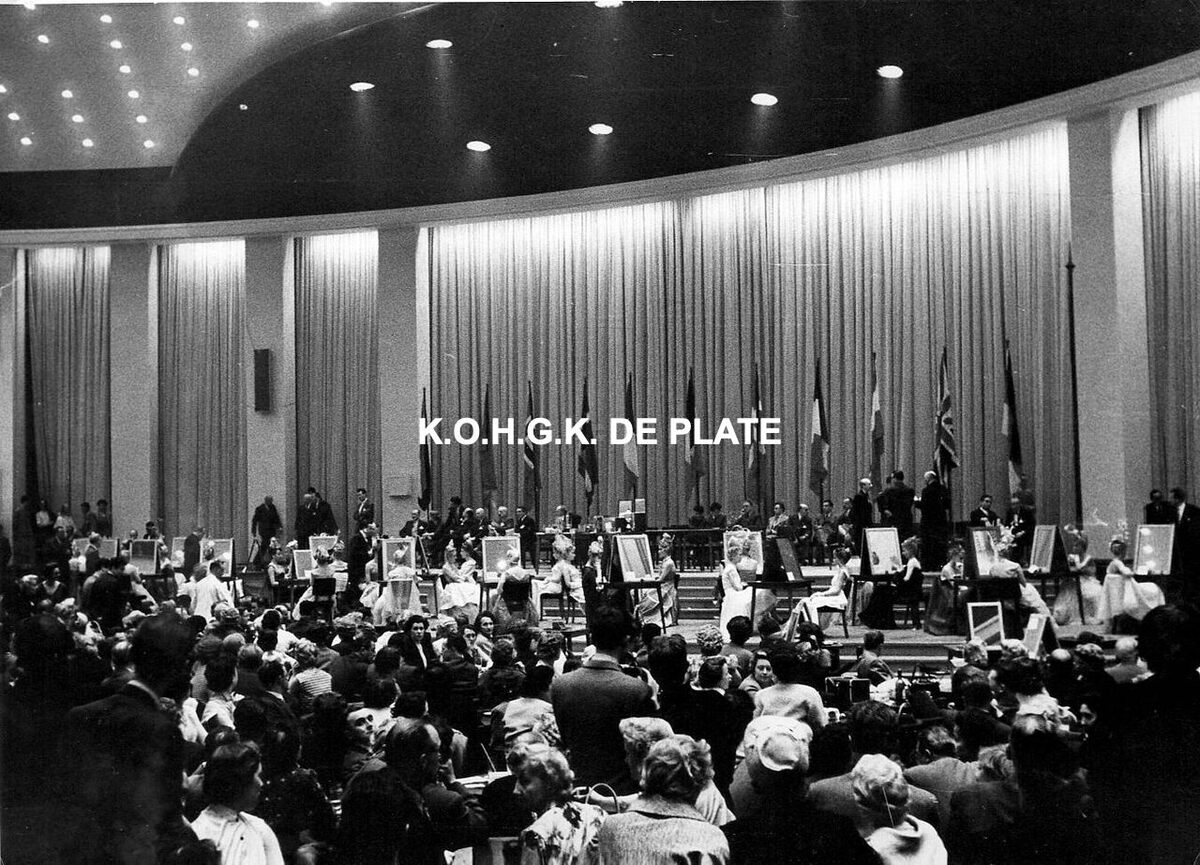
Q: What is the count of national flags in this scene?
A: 11